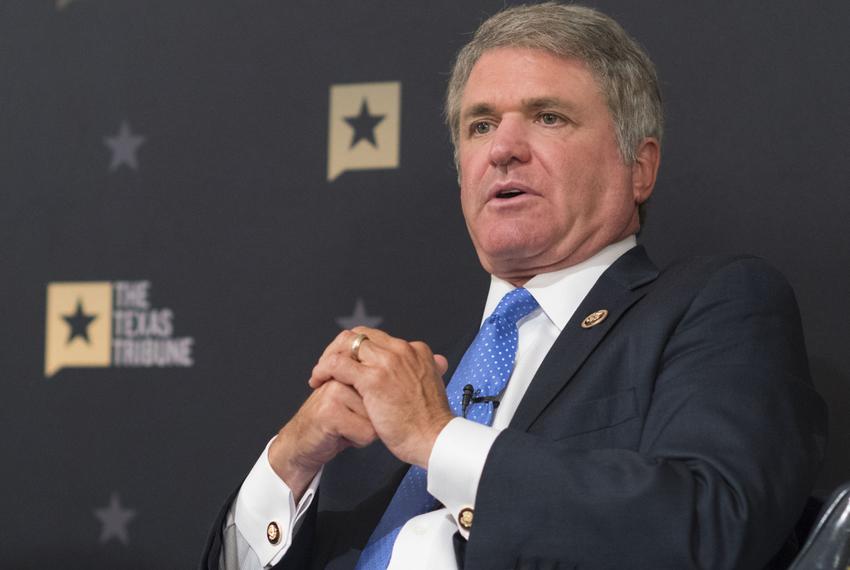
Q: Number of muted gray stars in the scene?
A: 3